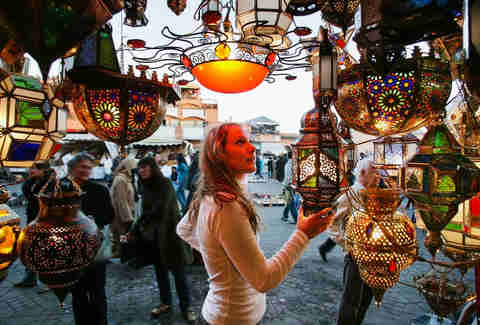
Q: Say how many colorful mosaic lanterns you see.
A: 2